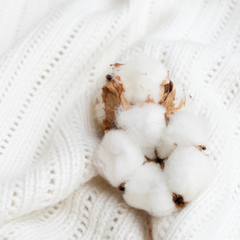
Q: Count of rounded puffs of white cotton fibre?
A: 6